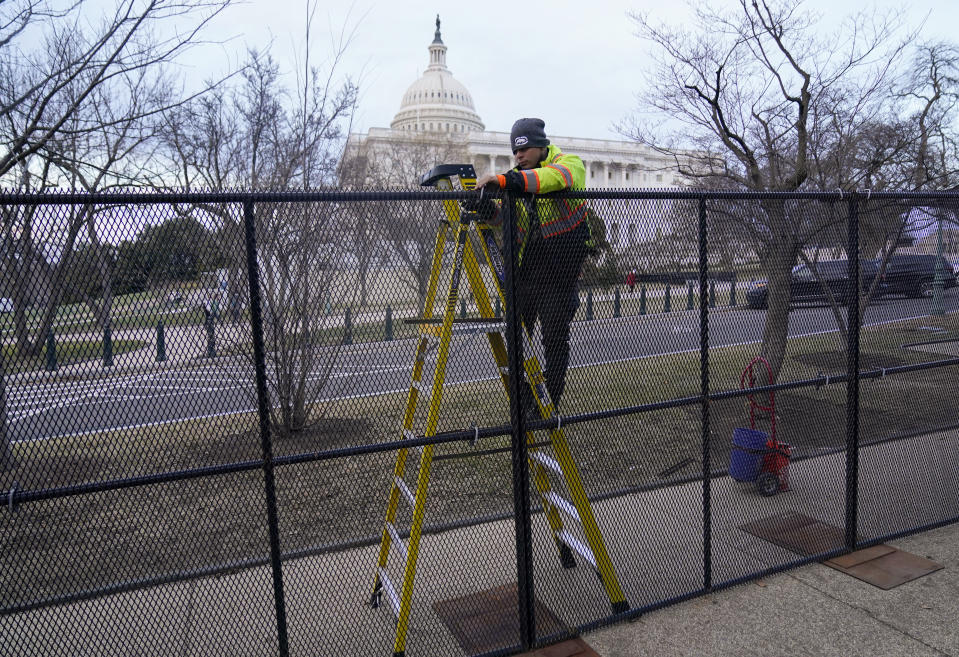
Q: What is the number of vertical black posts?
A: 4